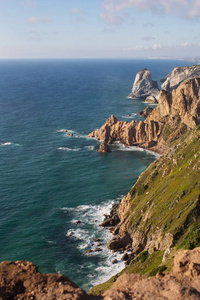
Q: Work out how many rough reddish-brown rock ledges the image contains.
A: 2